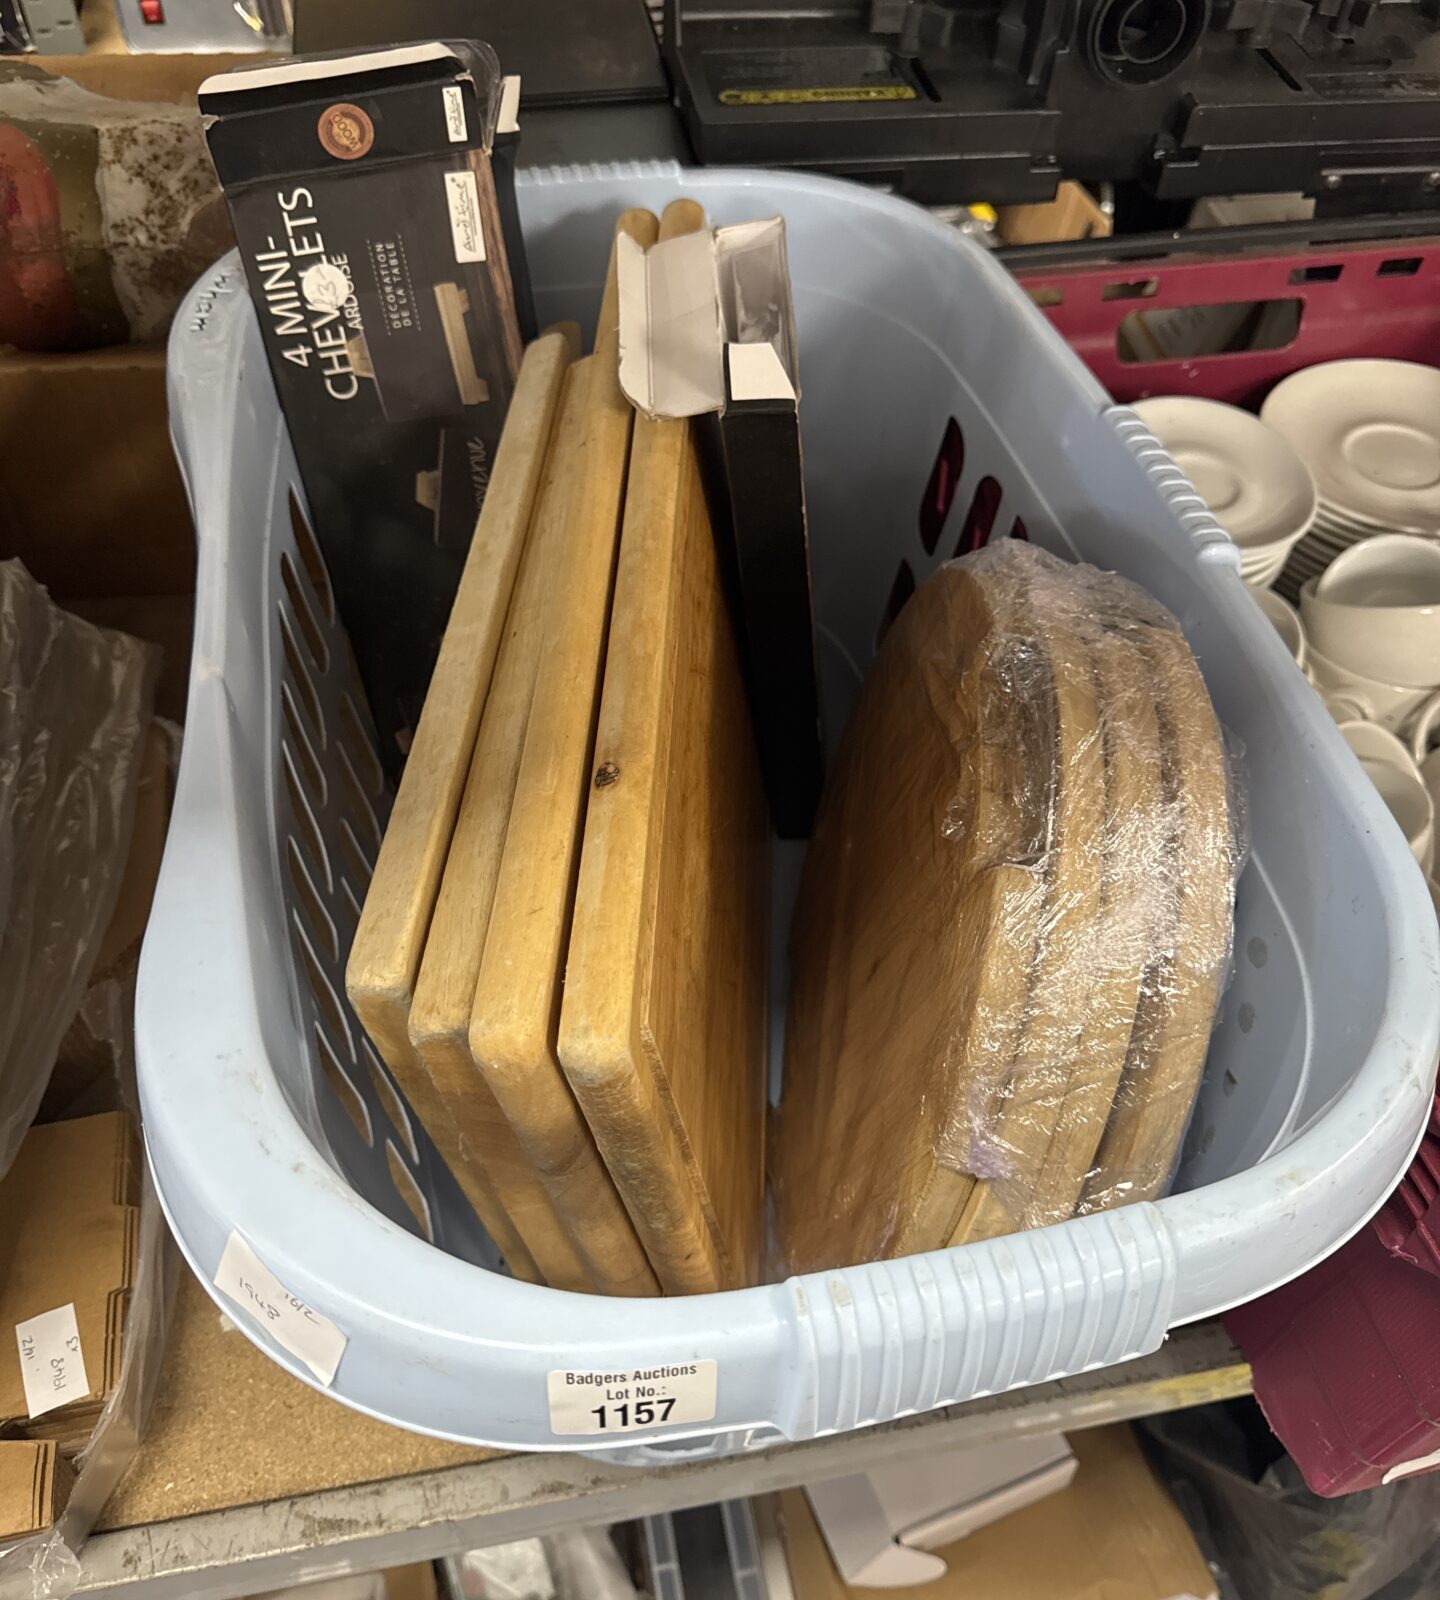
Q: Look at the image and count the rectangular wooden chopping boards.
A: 4